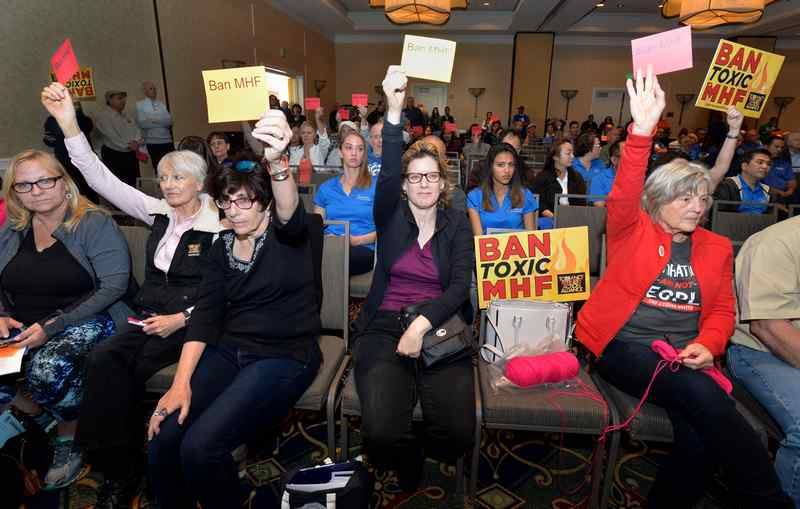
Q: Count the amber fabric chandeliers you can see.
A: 2